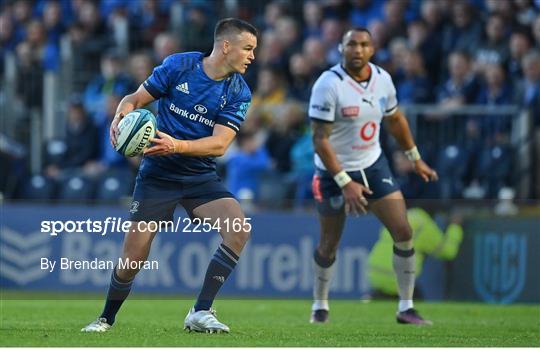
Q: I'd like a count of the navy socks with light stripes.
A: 2